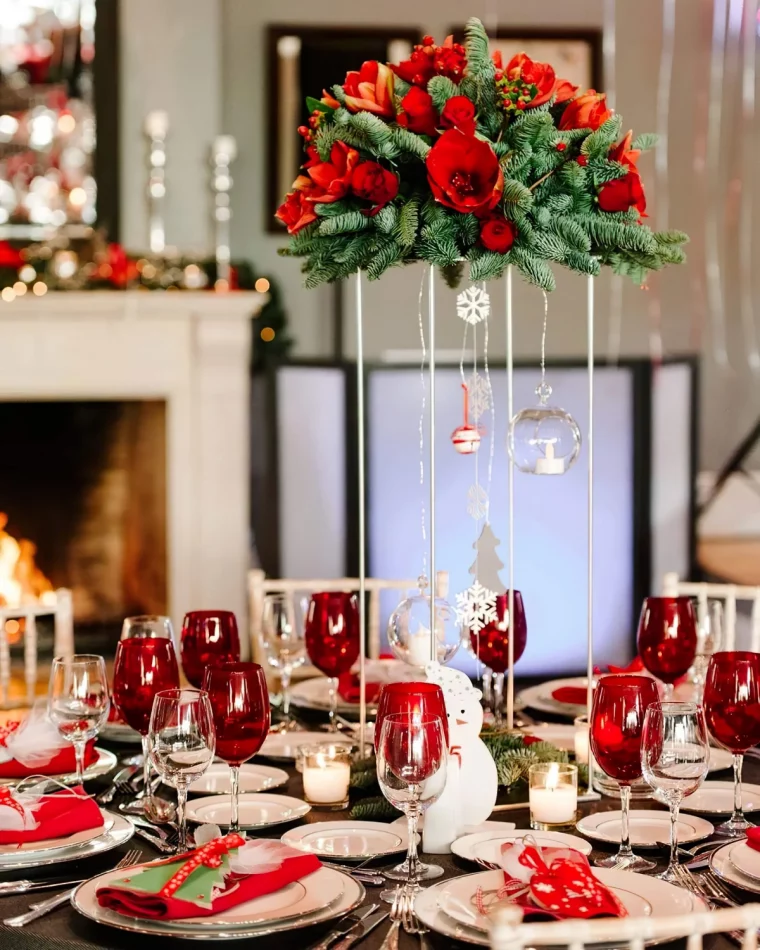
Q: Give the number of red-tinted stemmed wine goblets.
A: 9